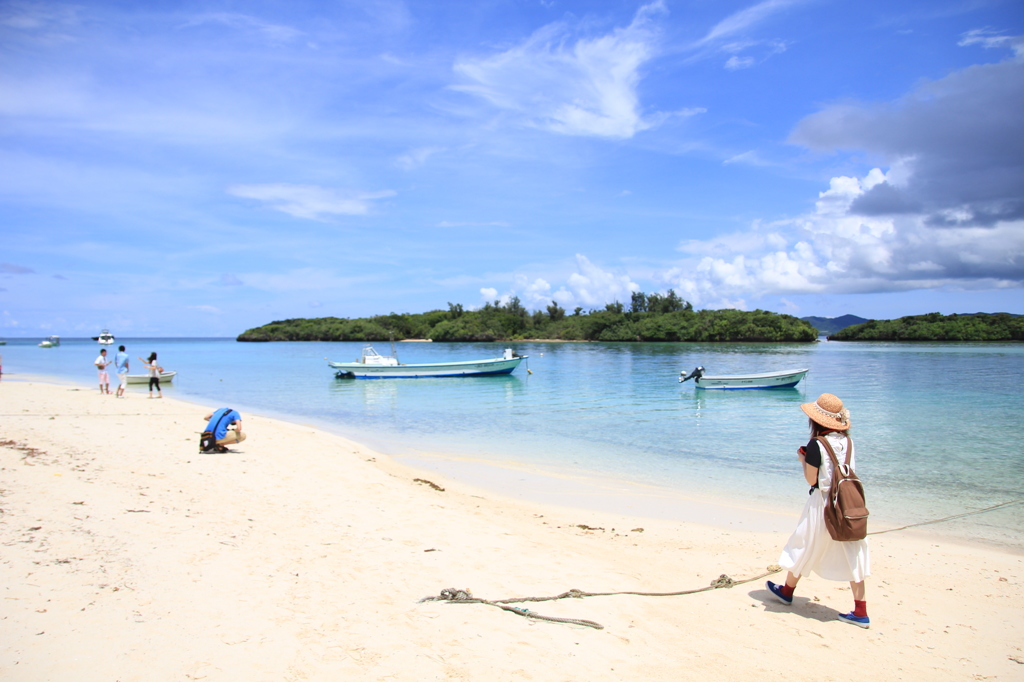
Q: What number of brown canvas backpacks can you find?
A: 1